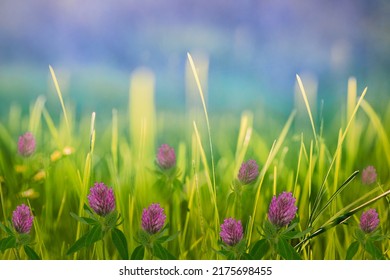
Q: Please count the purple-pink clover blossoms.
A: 10